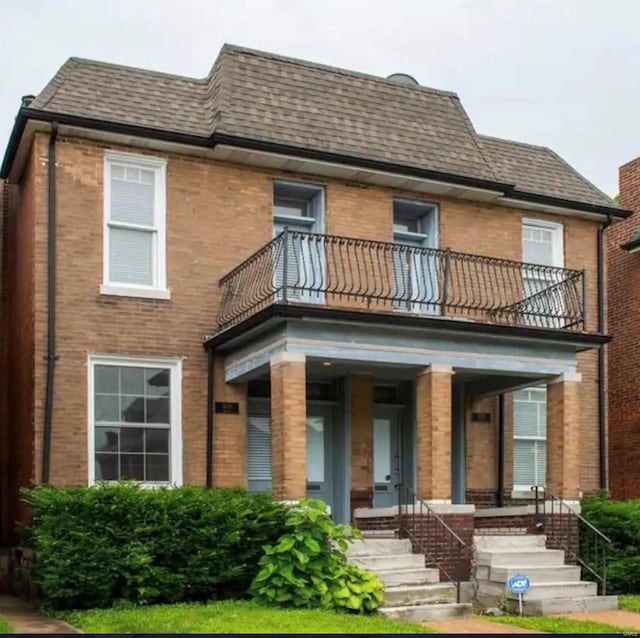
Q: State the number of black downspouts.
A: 4